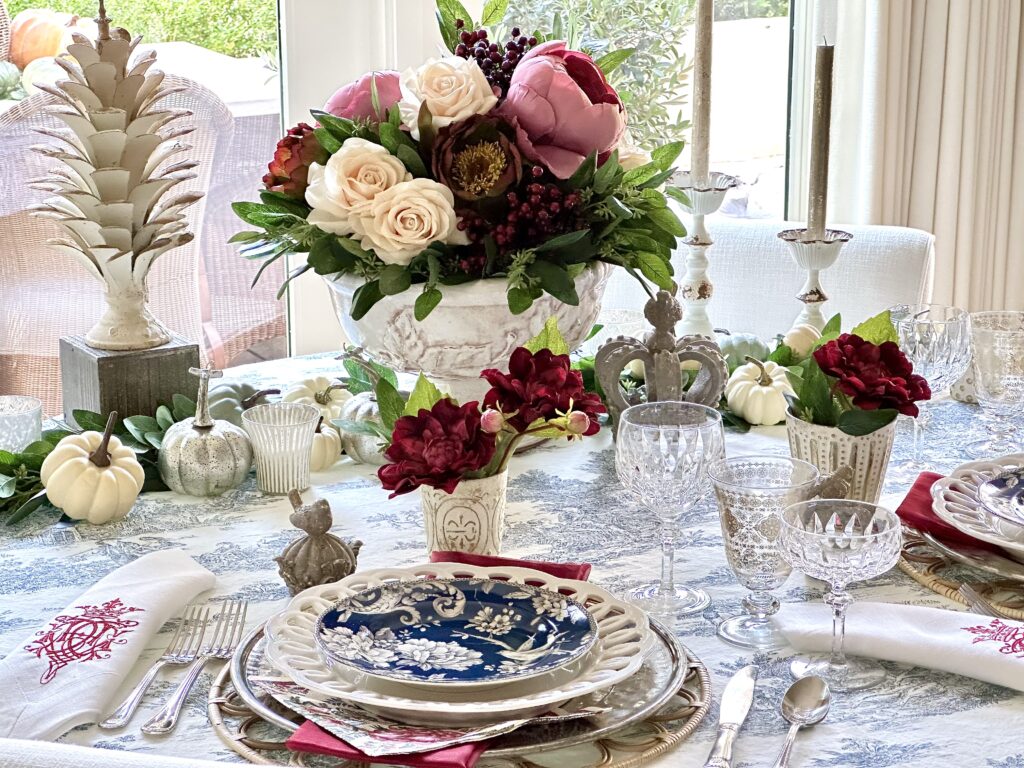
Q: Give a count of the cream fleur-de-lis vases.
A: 1